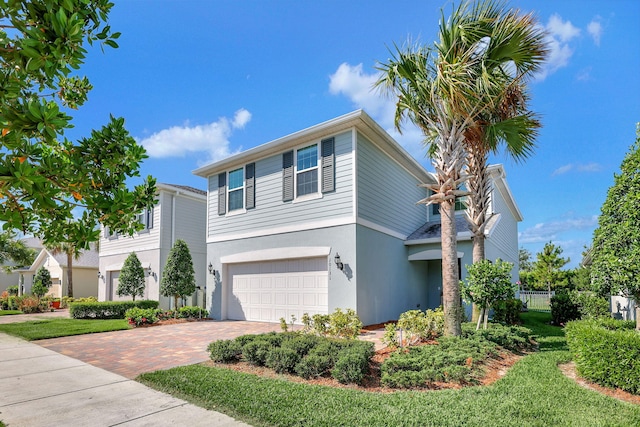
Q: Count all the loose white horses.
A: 0